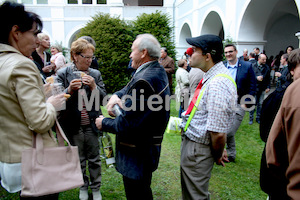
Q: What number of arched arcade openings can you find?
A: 4